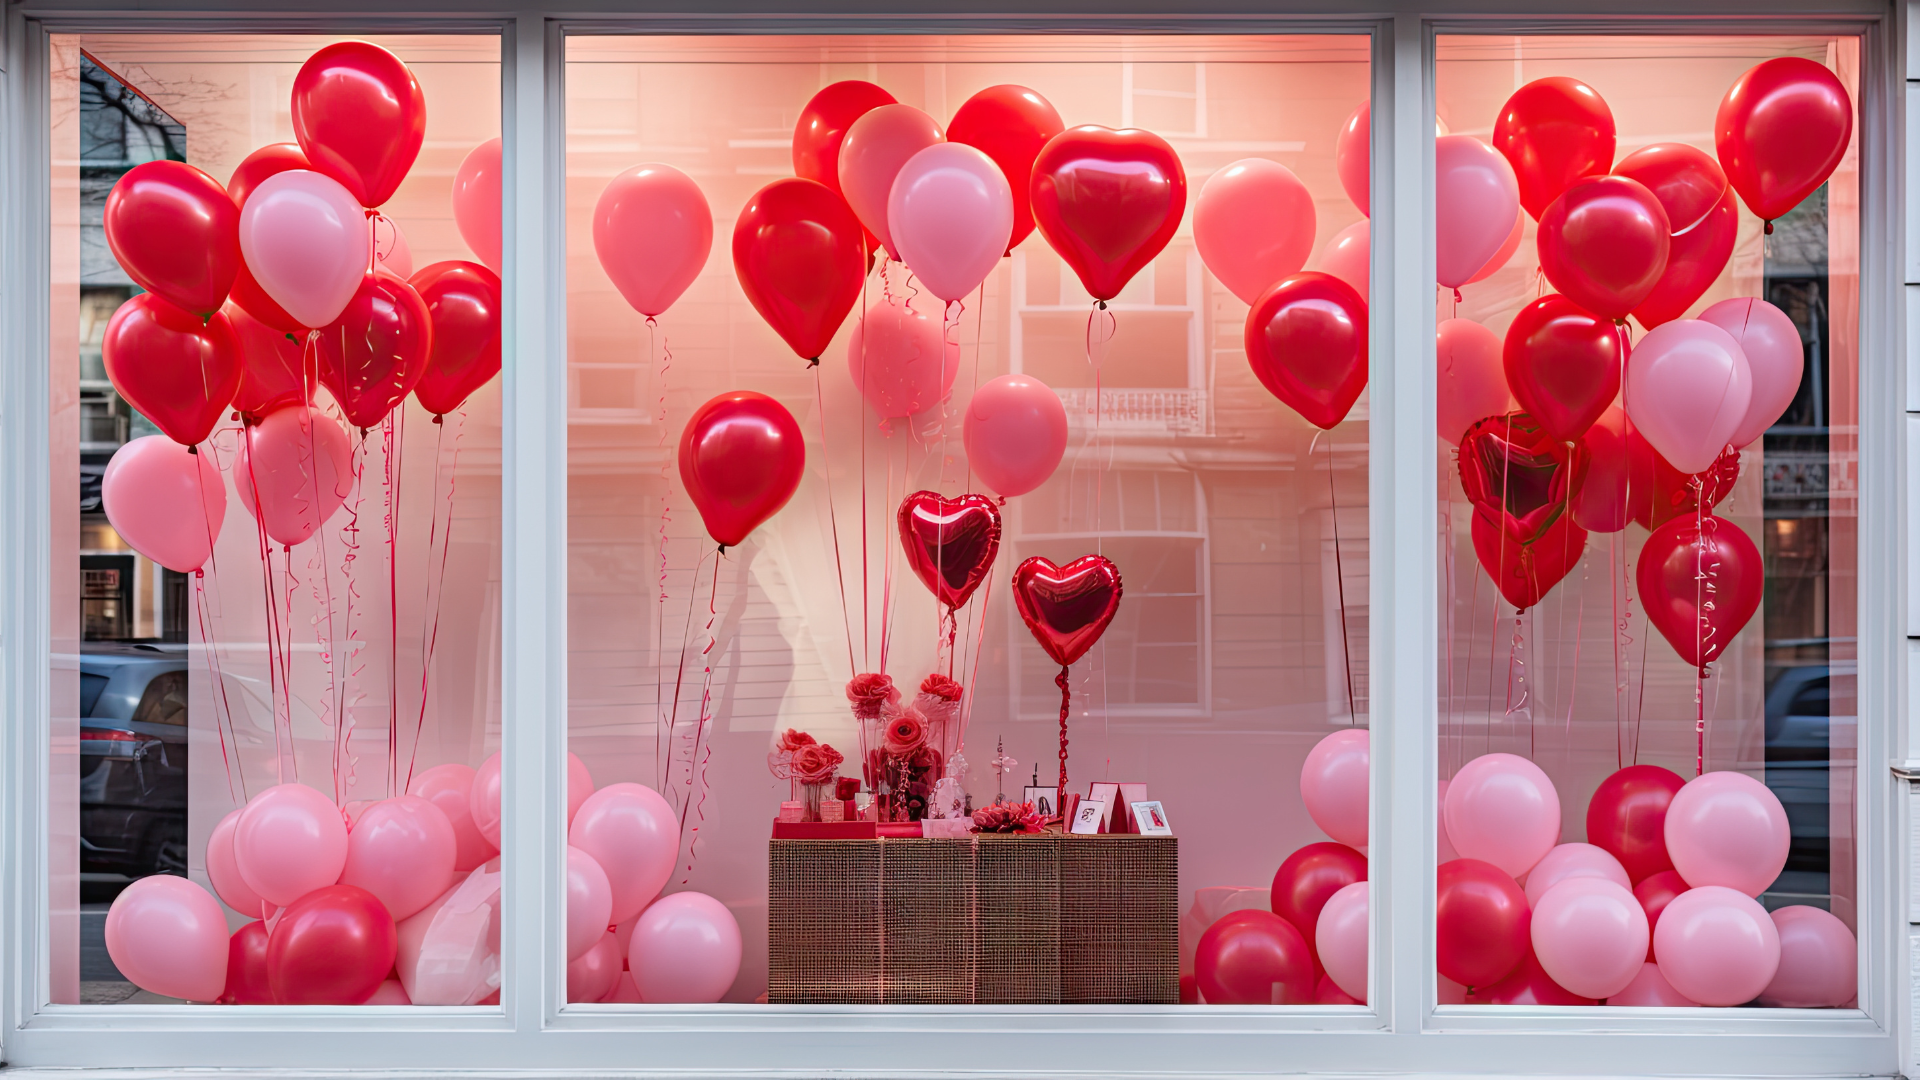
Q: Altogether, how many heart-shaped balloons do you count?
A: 4